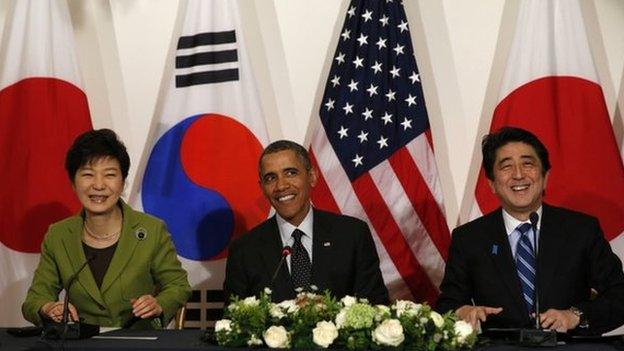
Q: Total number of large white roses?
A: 3